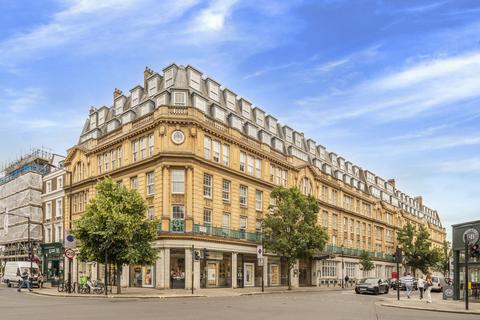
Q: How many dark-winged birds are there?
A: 0